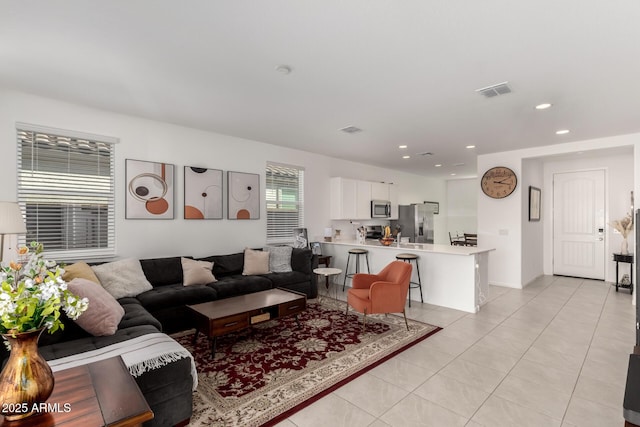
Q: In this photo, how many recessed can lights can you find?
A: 7